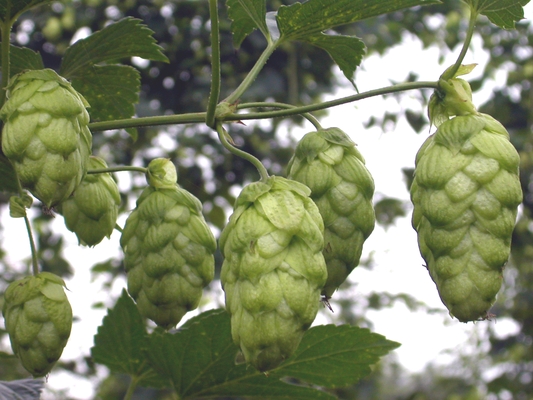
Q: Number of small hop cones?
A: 2